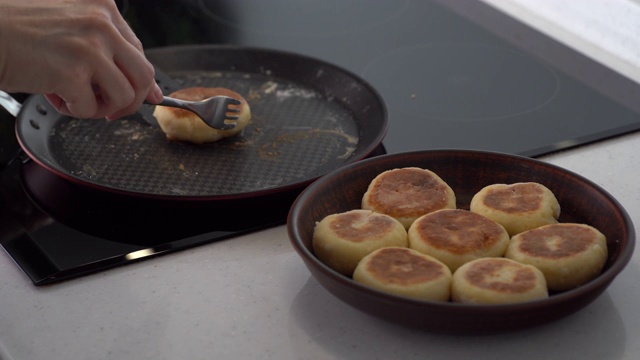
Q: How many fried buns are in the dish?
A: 7